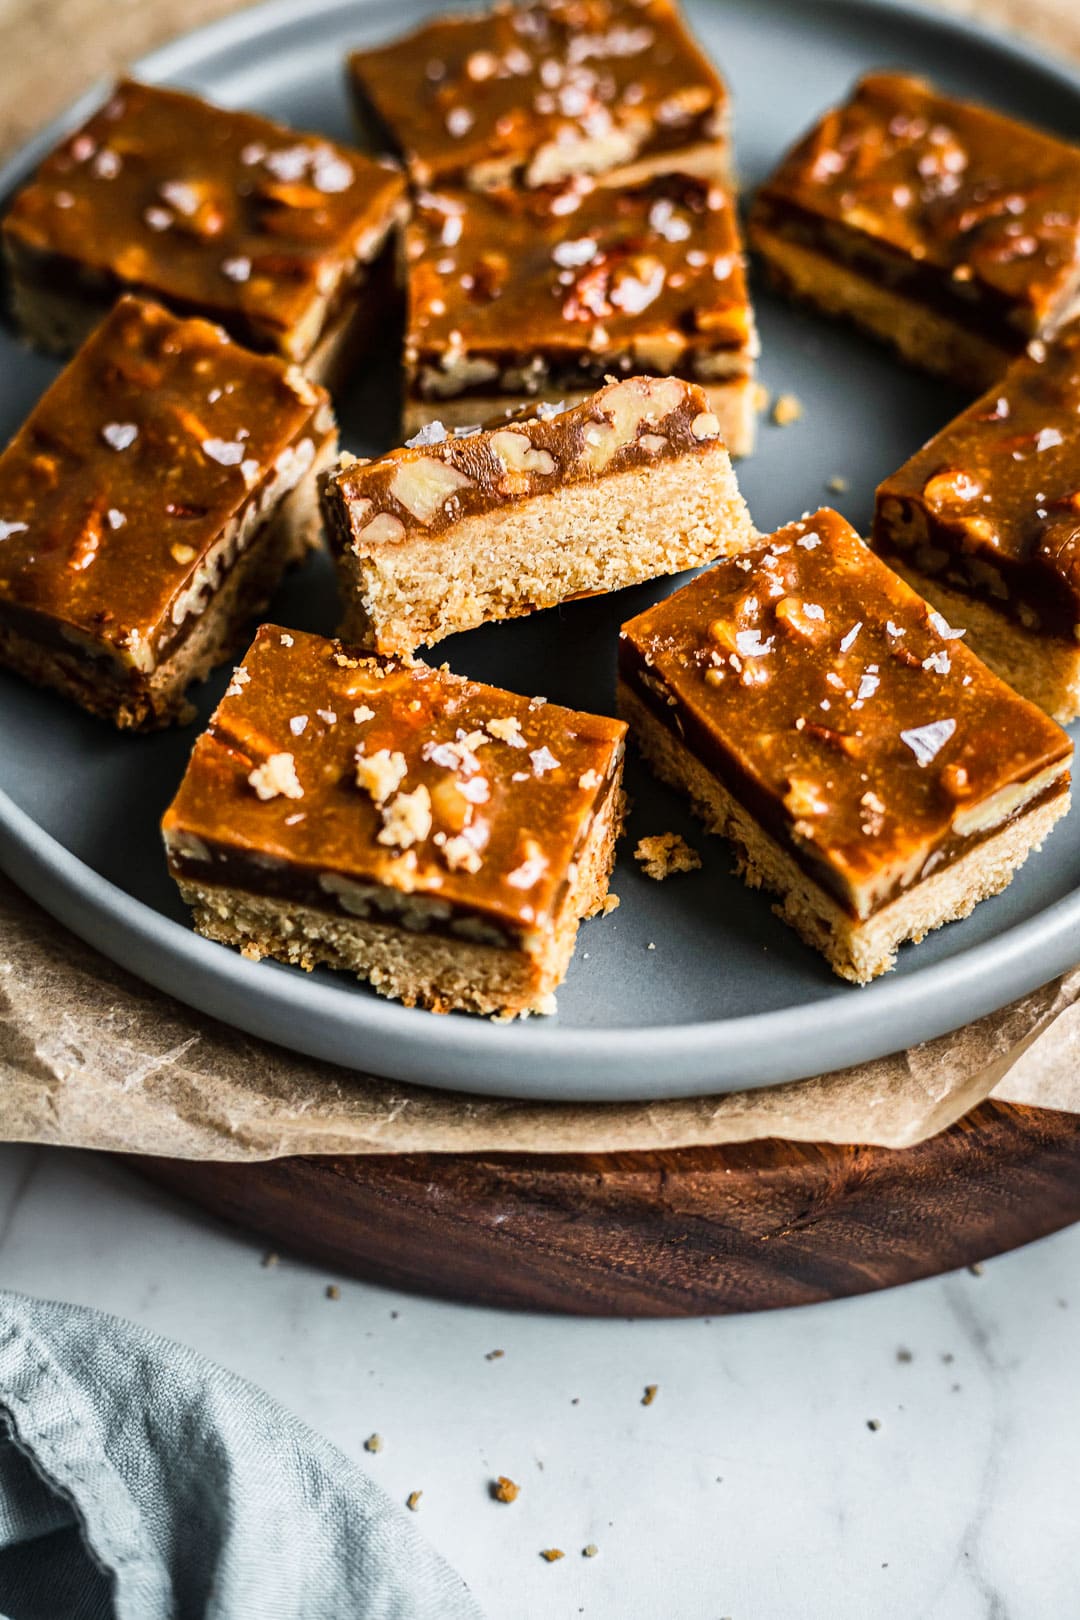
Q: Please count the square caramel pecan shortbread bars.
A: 9